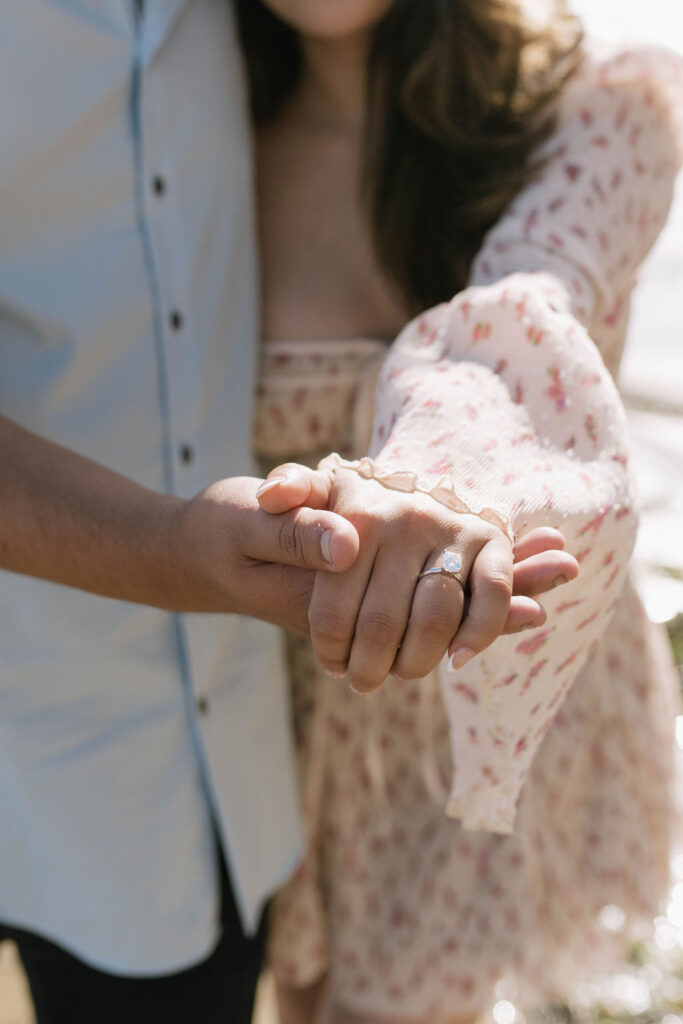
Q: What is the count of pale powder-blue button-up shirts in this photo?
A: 1